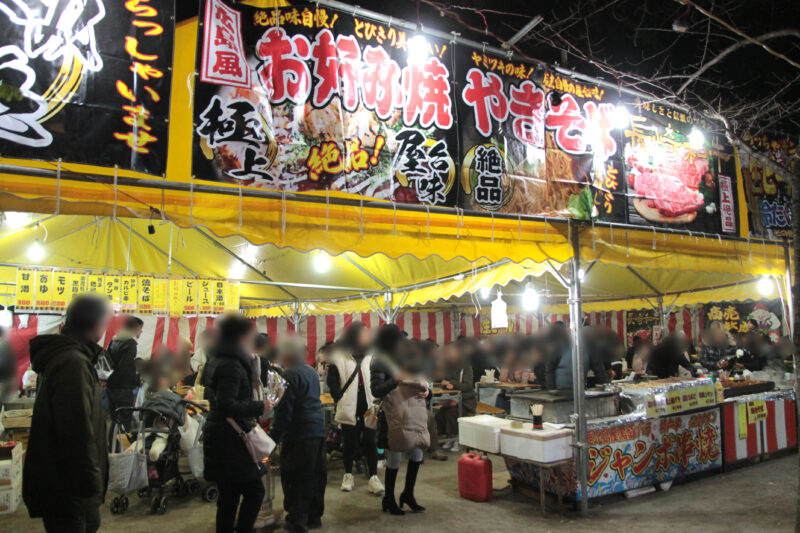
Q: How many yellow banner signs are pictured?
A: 14